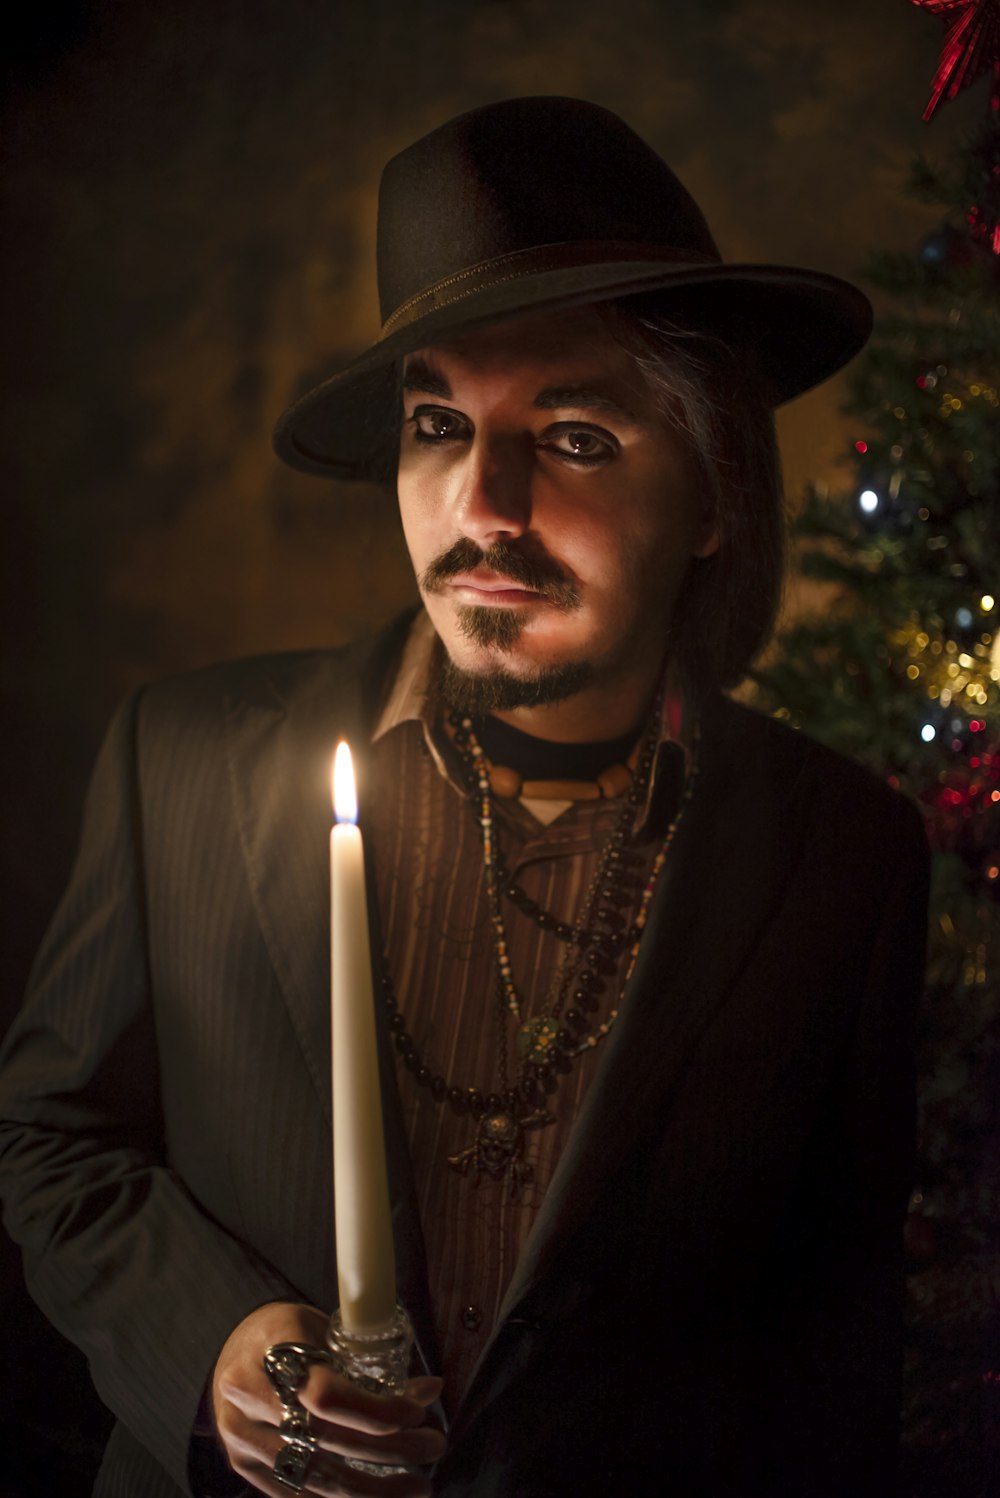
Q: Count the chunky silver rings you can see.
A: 3